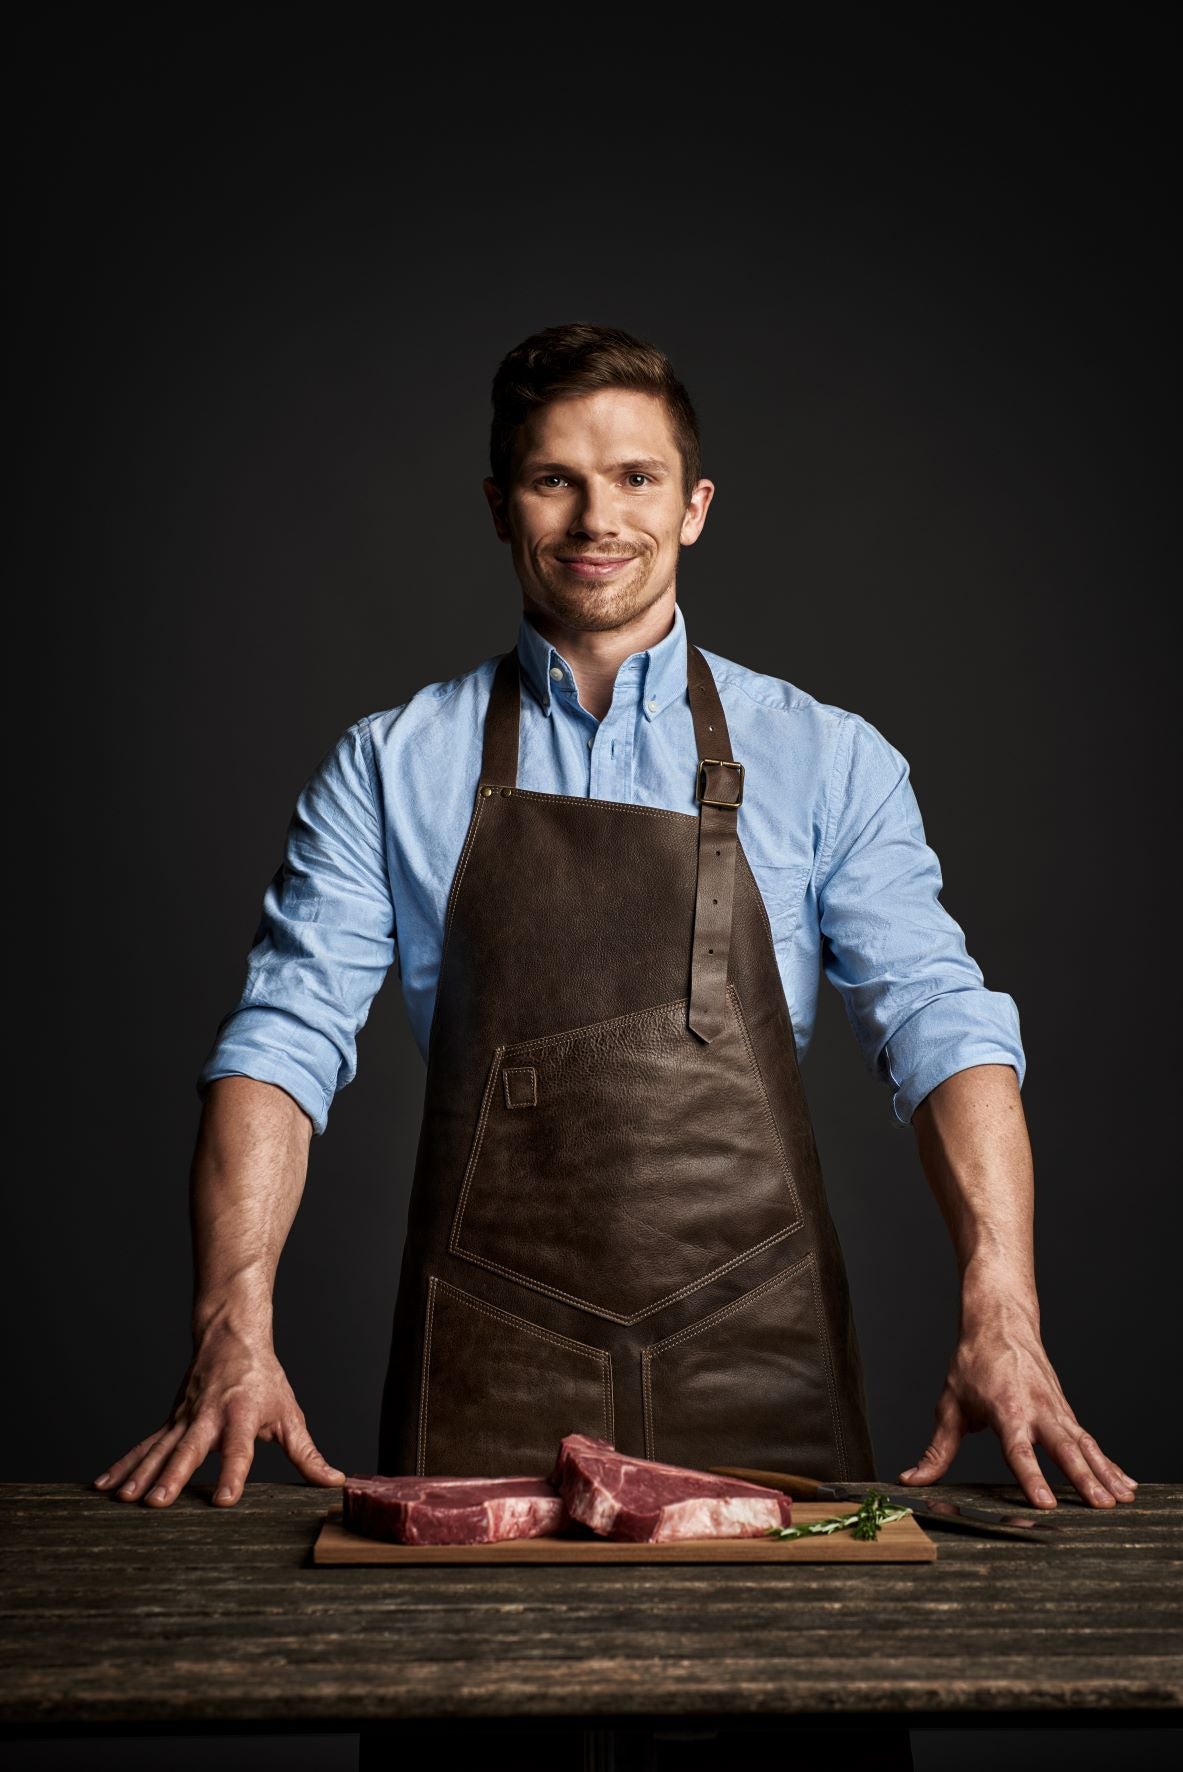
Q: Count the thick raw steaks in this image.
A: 2